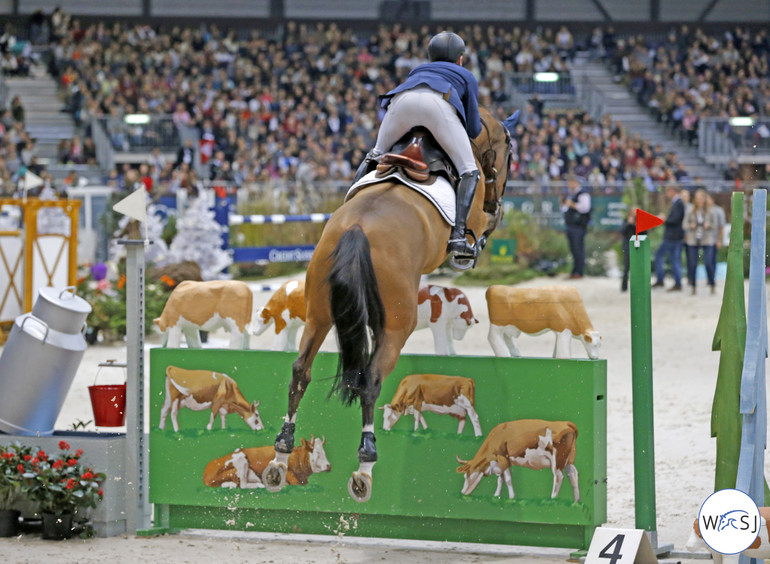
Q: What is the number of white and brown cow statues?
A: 4